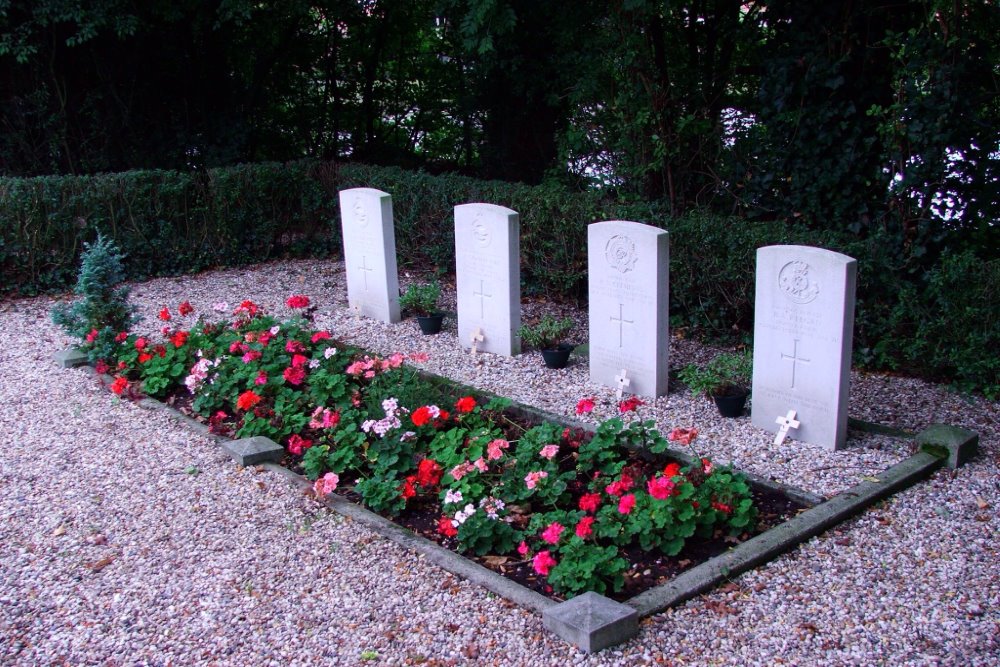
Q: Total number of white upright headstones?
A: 4